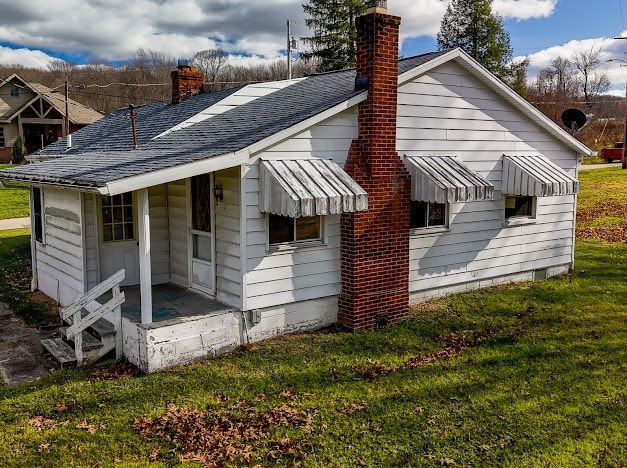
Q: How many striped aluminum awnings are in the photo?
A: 3